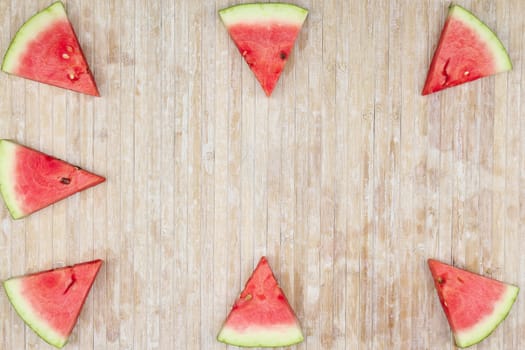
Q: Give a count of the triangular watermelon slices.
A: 7